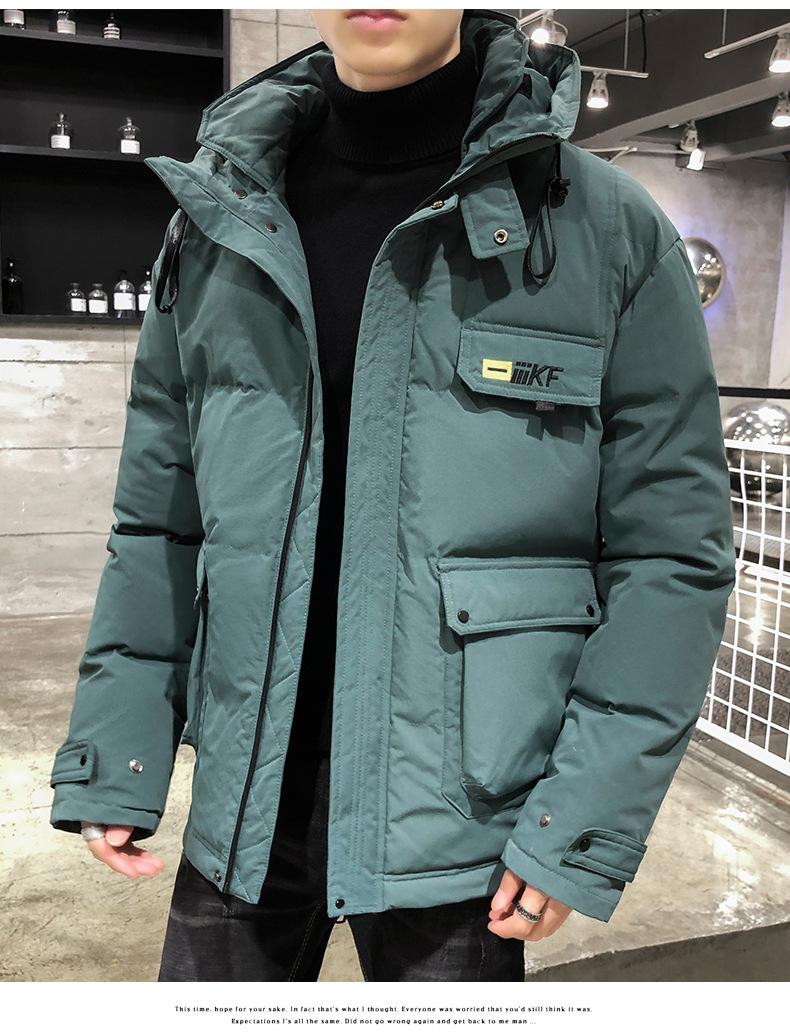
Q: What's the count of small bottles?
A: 10